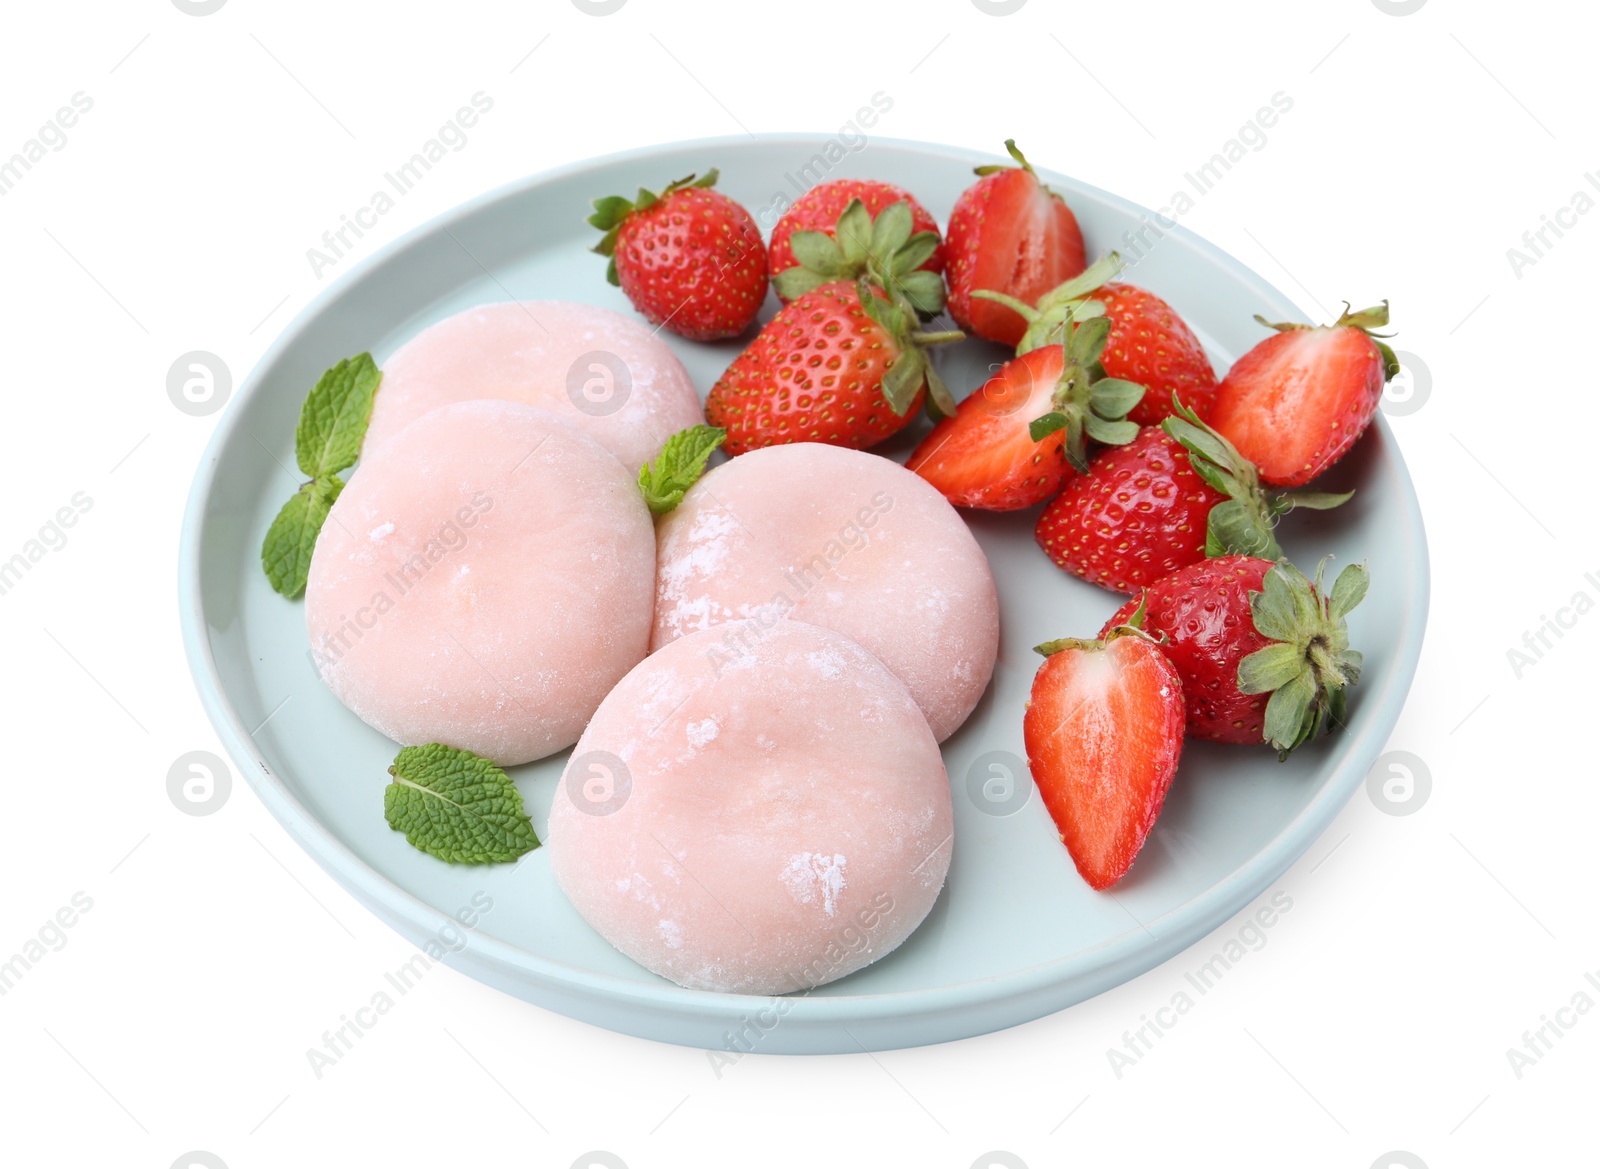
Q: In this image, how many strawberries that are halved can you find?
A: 4